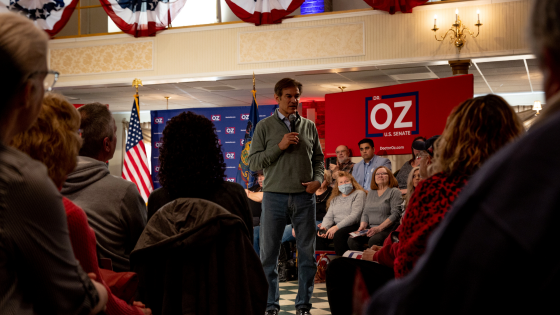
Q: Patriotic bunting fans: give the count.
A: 4